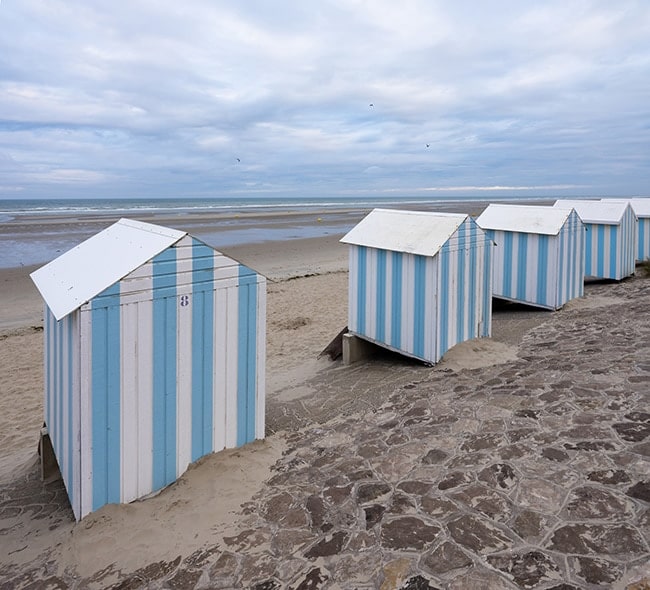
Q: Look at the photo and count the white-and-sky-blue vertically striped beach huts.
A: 5